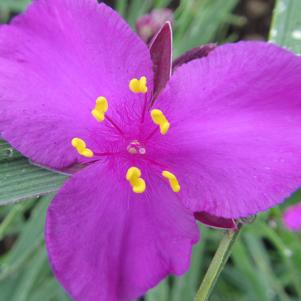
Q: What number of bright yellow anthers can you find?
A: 6